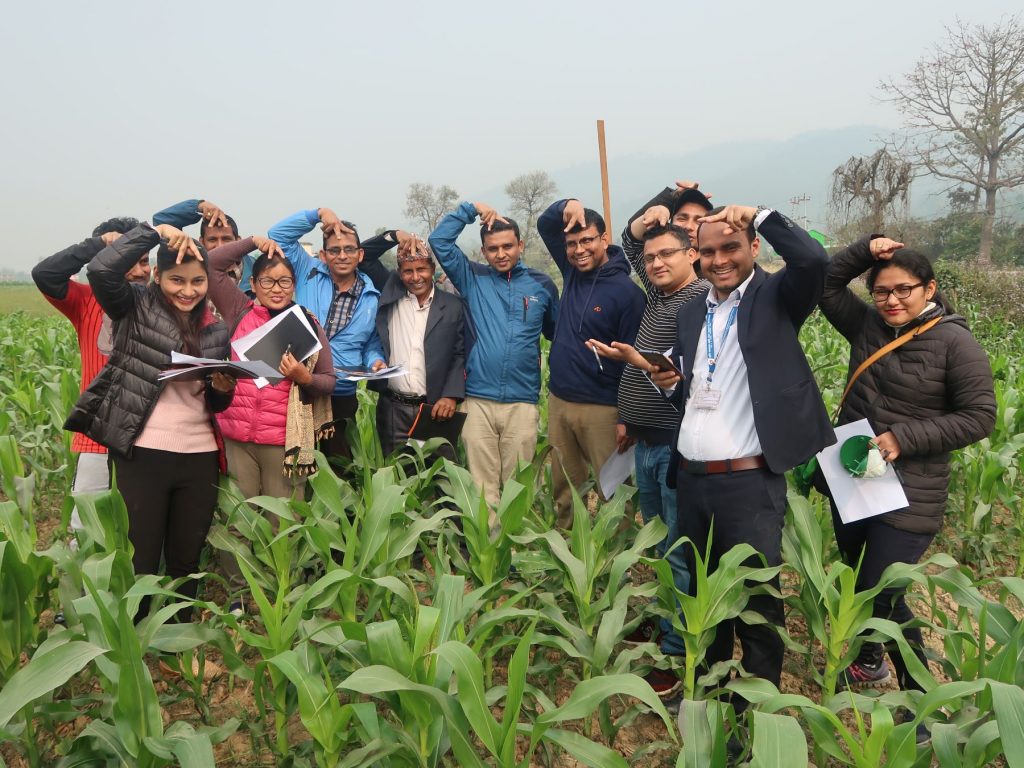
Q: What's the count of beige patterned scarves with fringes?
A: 1